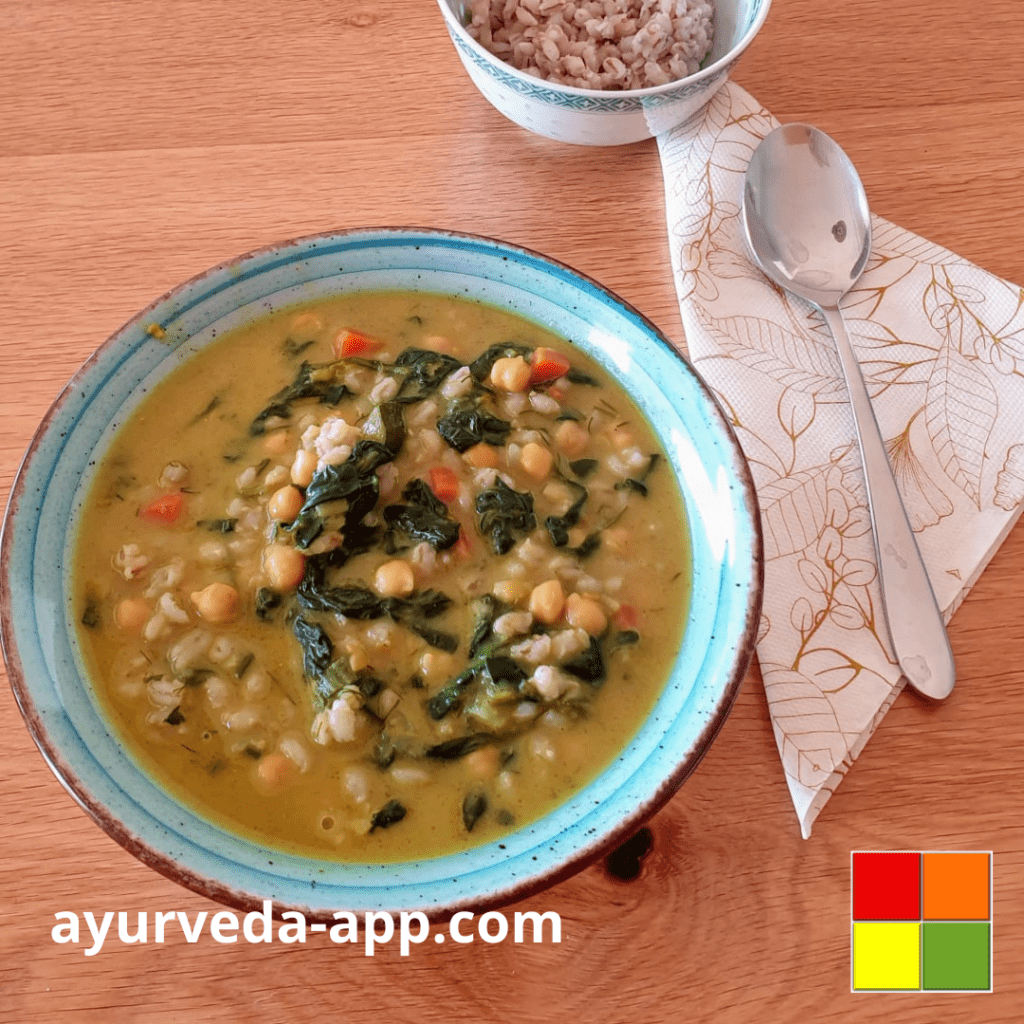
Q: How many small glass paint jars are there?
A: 0